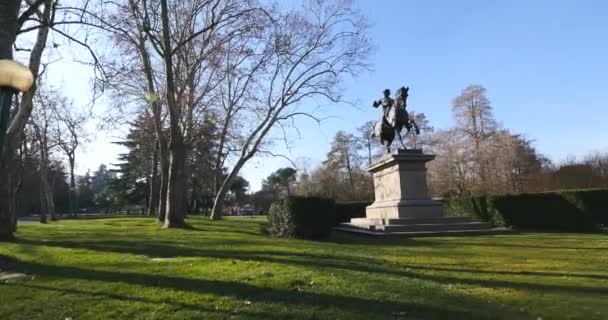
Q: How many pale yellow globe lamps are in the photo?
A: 1